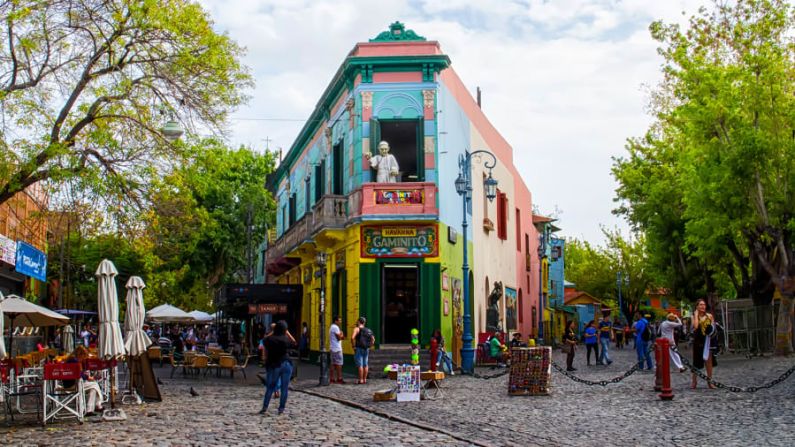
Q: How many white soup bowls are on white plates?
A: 0